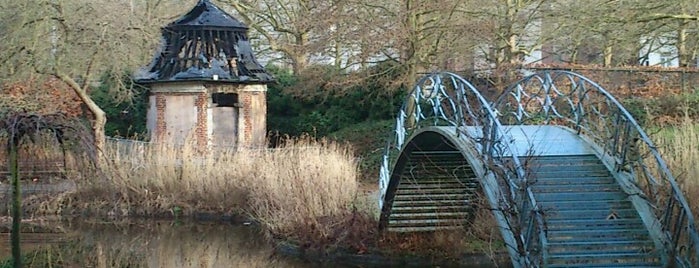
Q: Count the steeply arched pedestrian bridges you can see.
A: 1